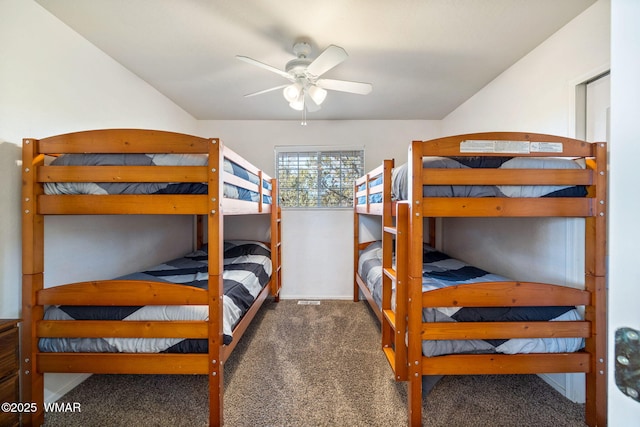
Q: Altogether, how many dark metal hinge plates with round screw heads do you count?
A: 1